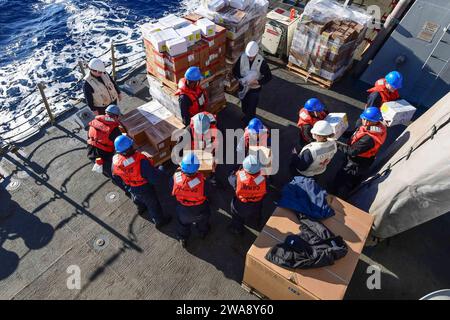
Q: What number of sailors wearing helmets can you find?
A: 13